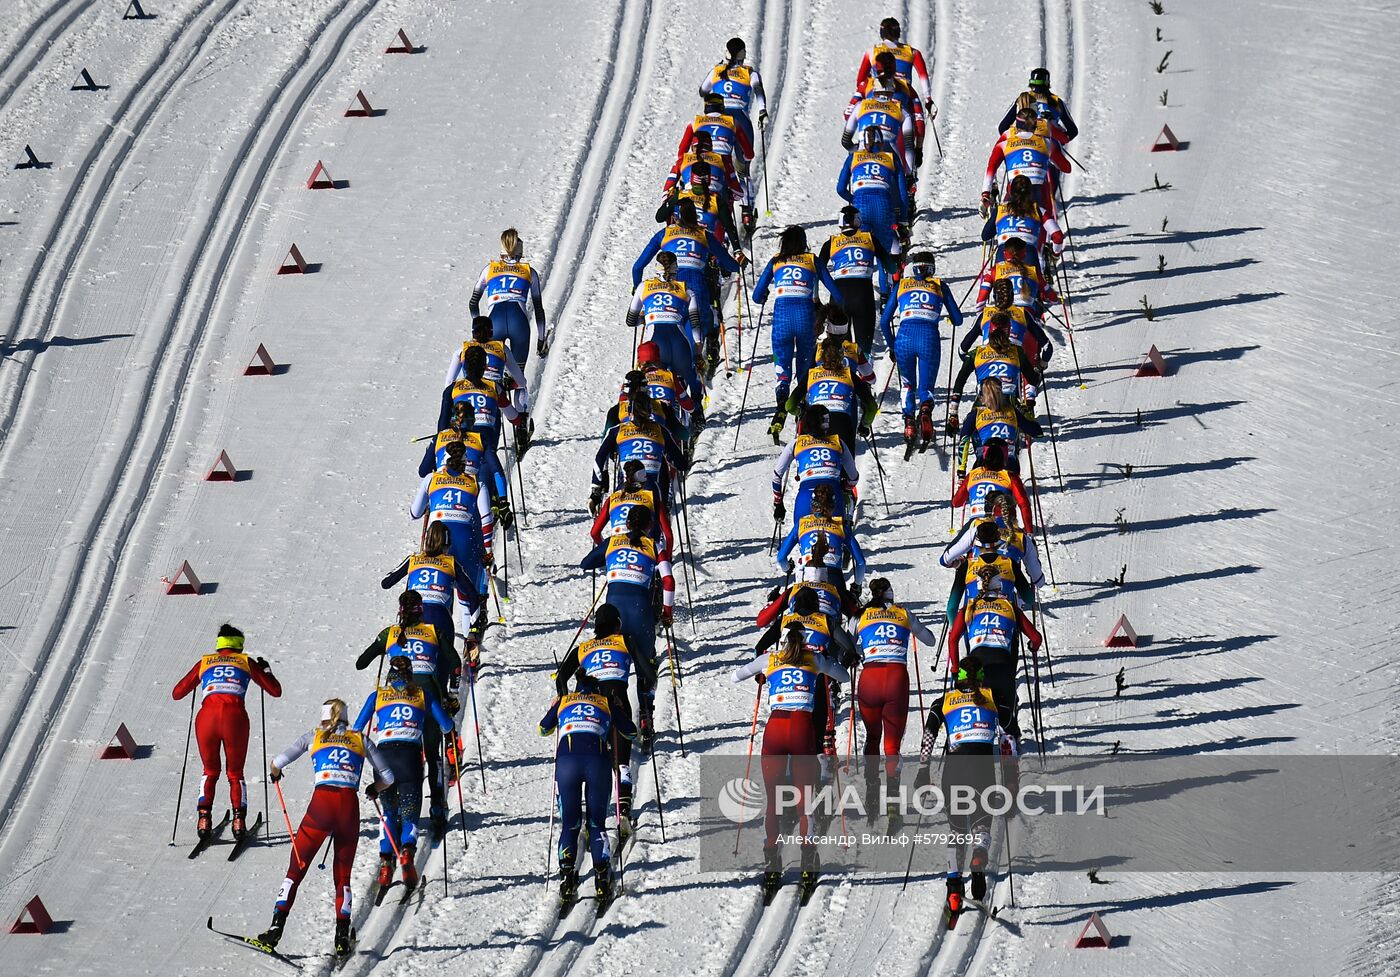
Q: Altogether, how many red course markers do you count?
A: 13